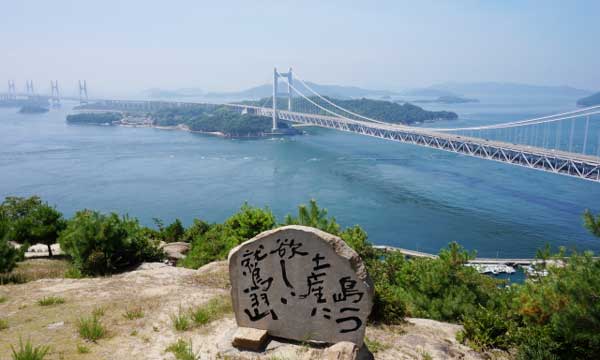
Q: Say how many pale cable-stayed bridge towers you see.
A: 4